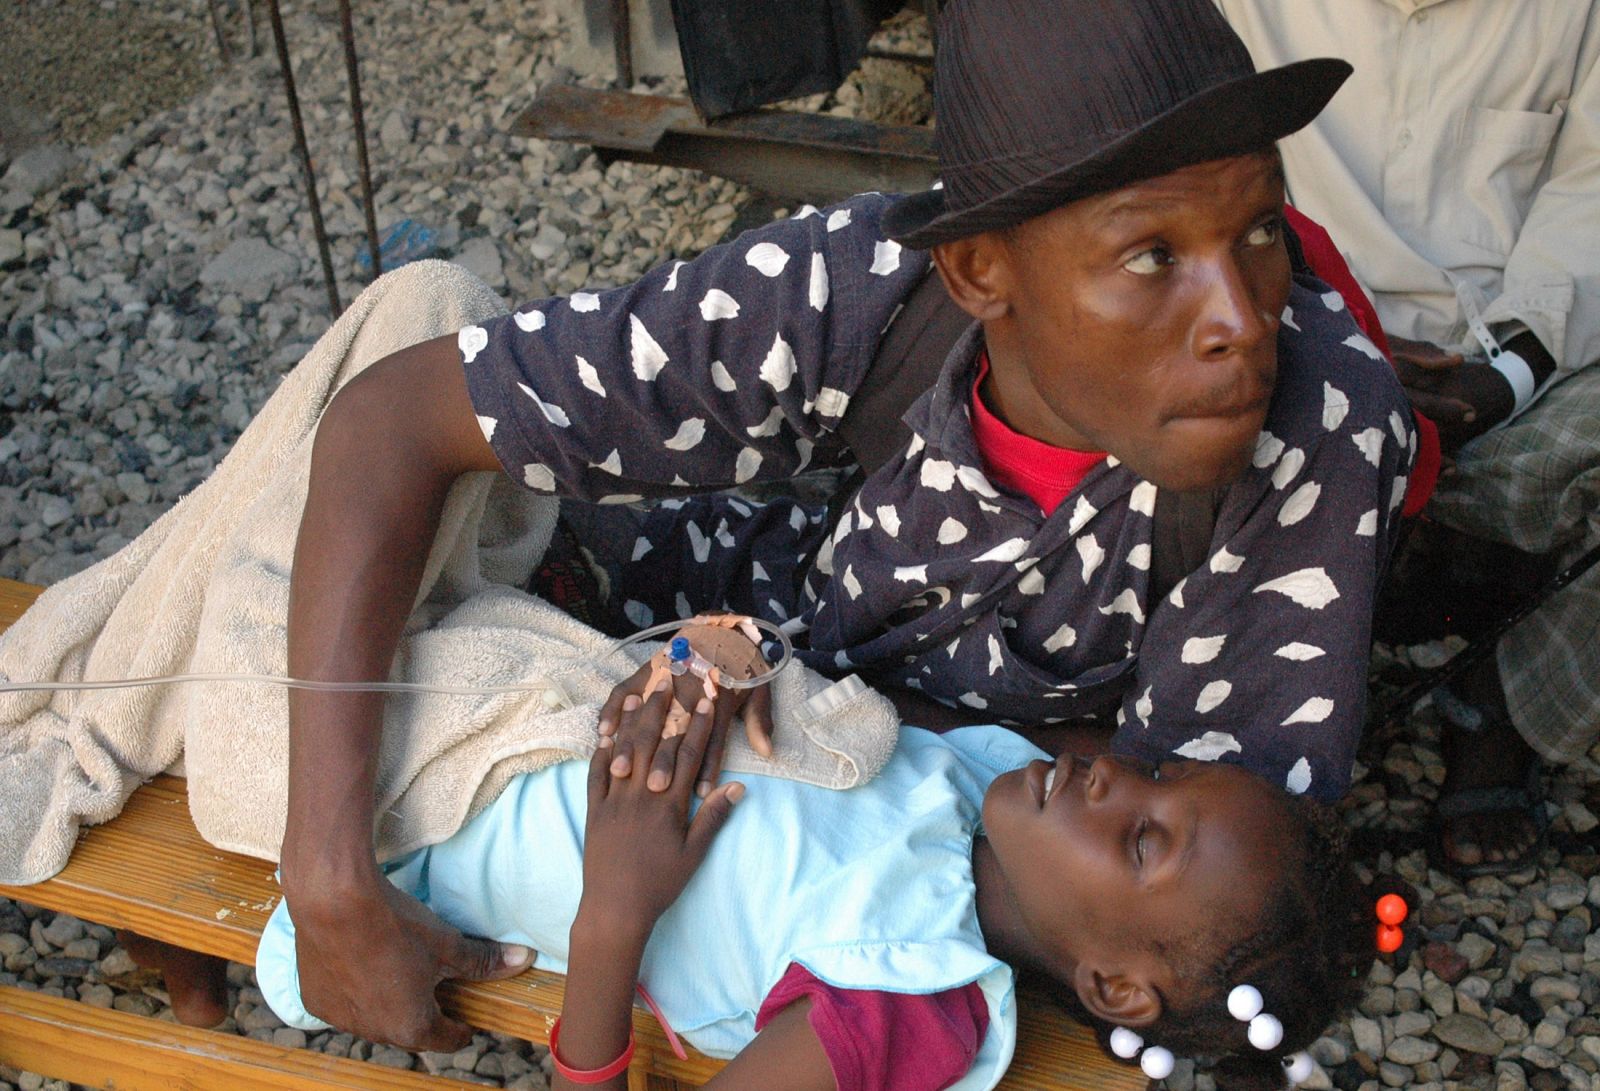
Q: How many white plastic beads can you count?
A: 5